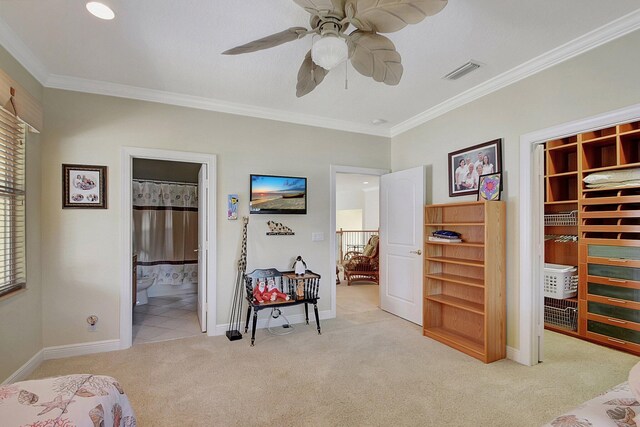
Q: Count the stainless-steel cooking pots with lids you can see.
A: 0